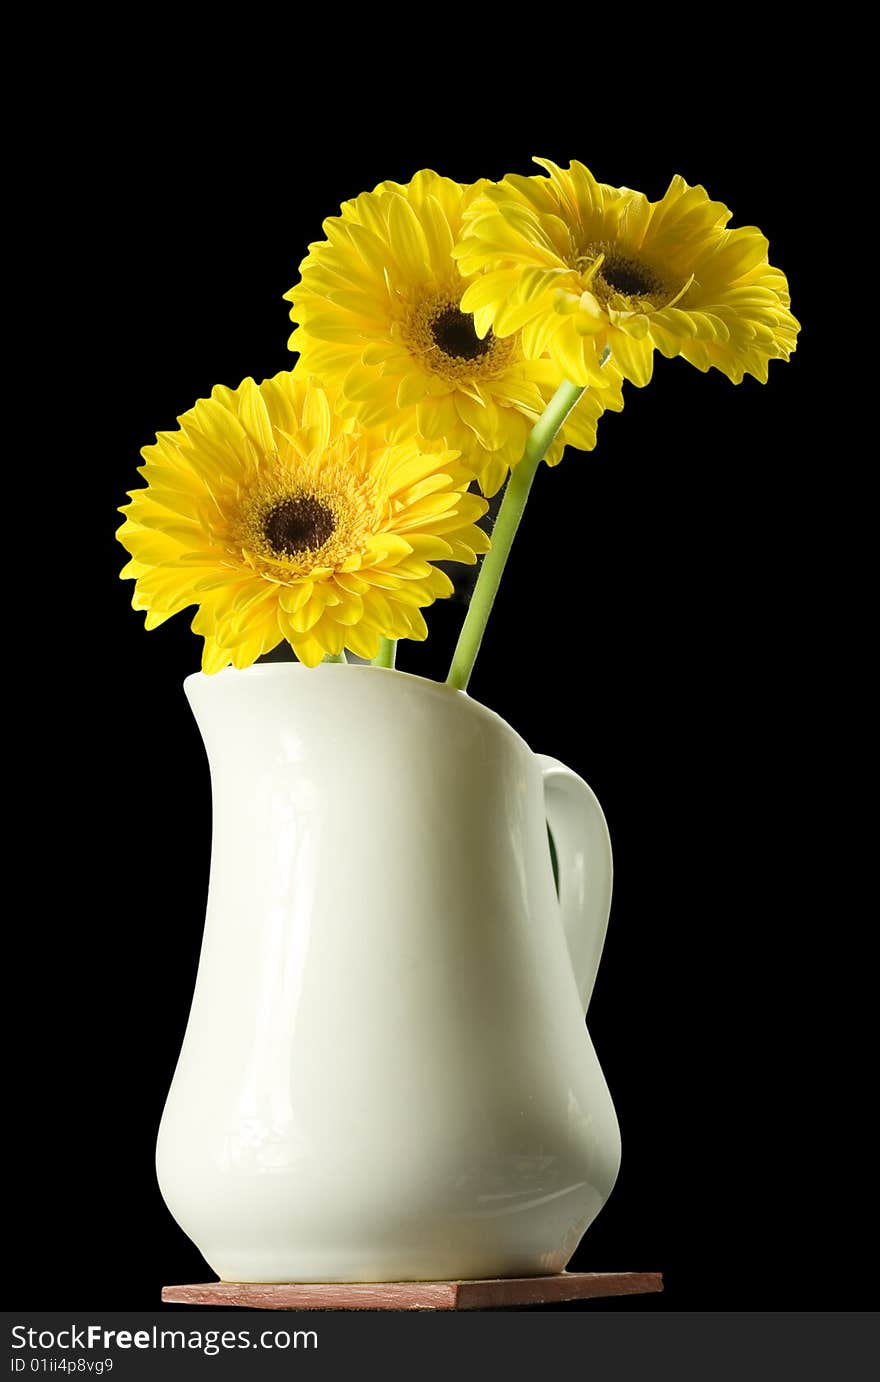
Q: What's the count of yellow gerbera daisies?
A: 3